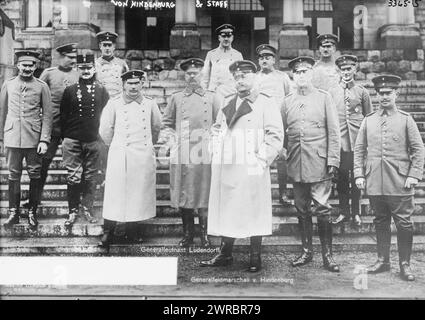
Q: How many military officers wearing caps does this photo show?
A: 13